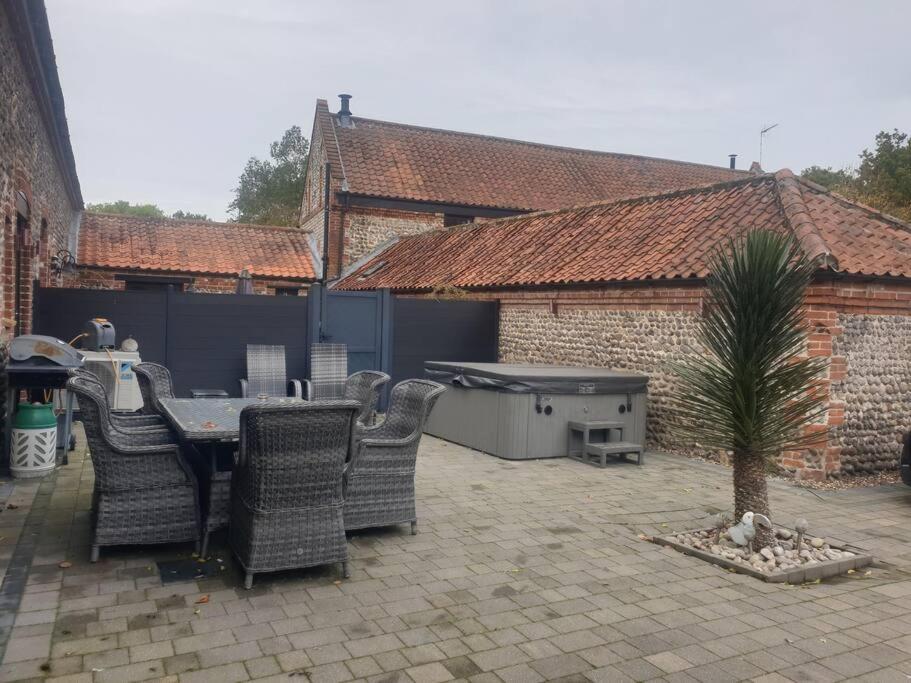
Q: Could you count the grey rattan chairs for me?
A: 8